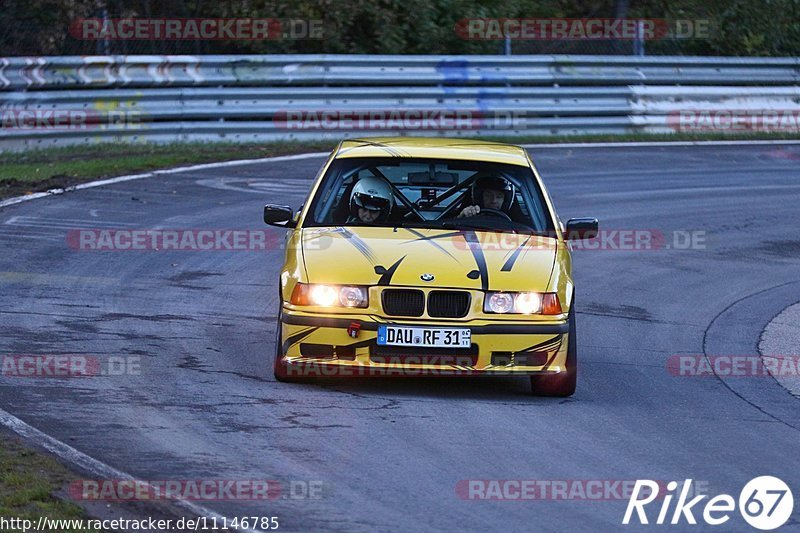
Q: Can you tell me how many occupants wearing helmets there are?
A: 2